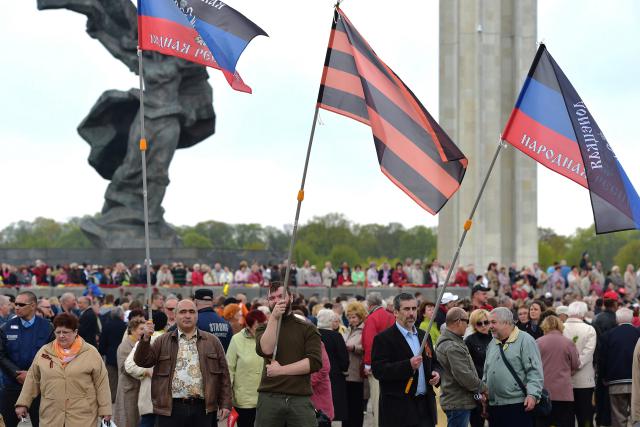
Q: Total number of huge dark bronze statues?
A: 1